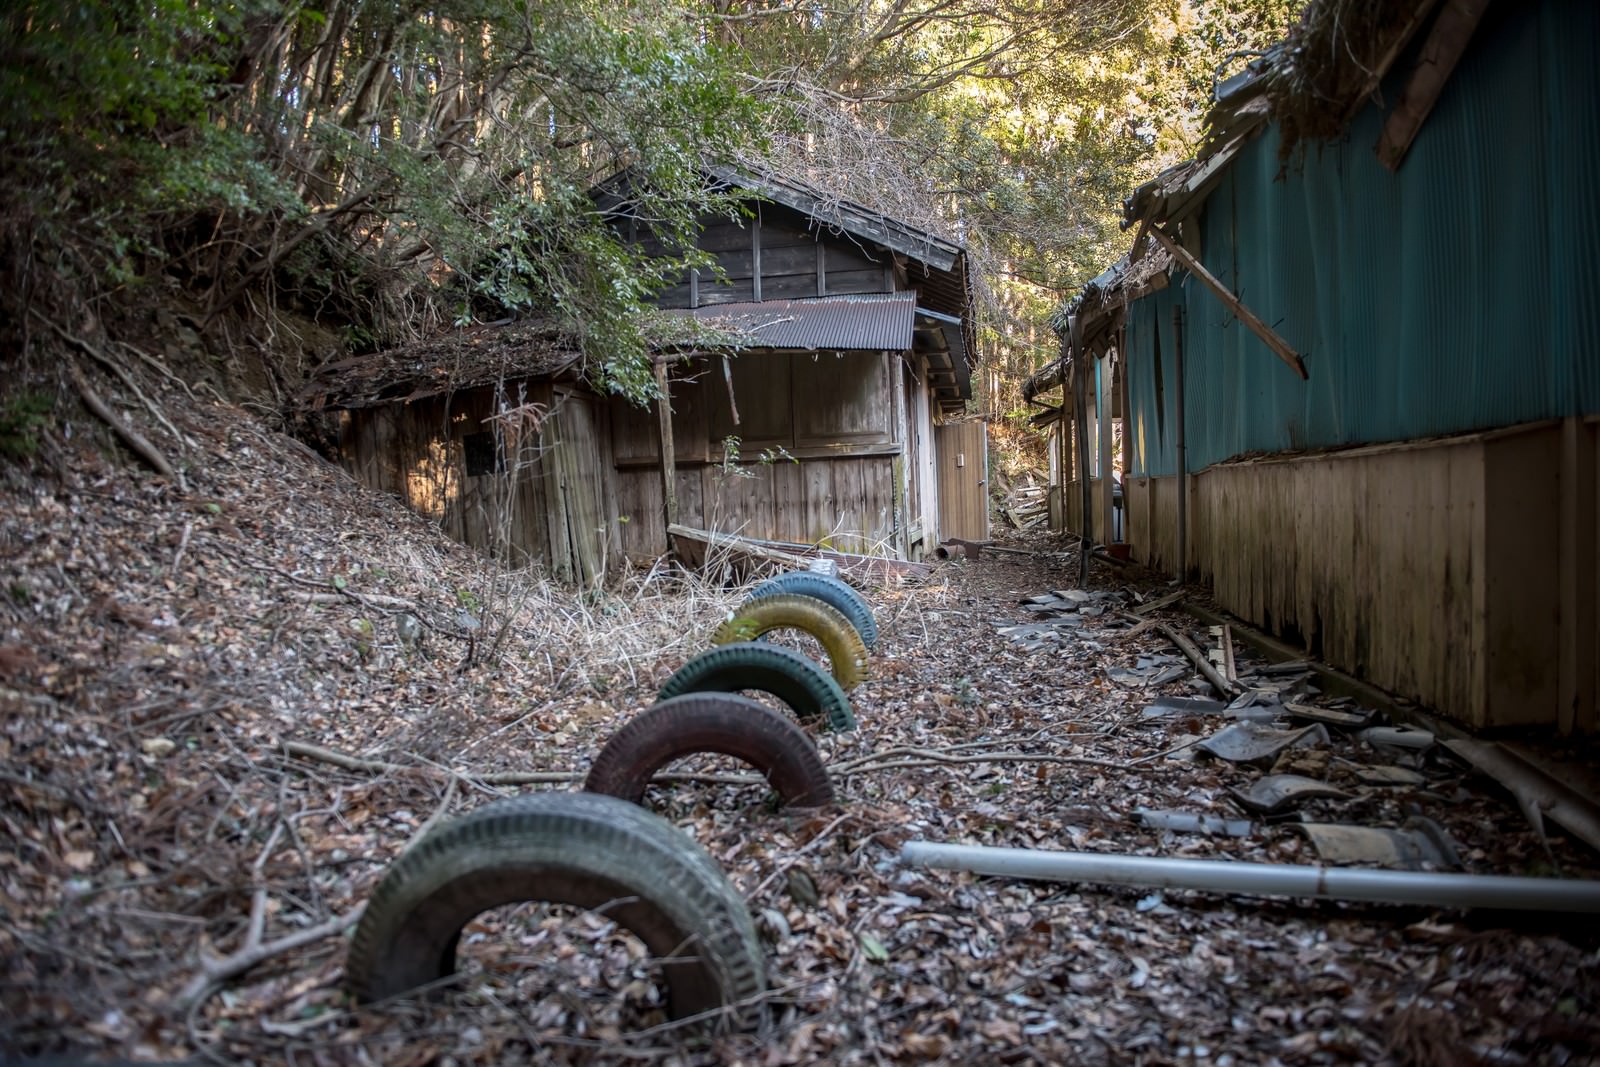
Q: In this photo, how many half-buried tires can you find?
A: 5